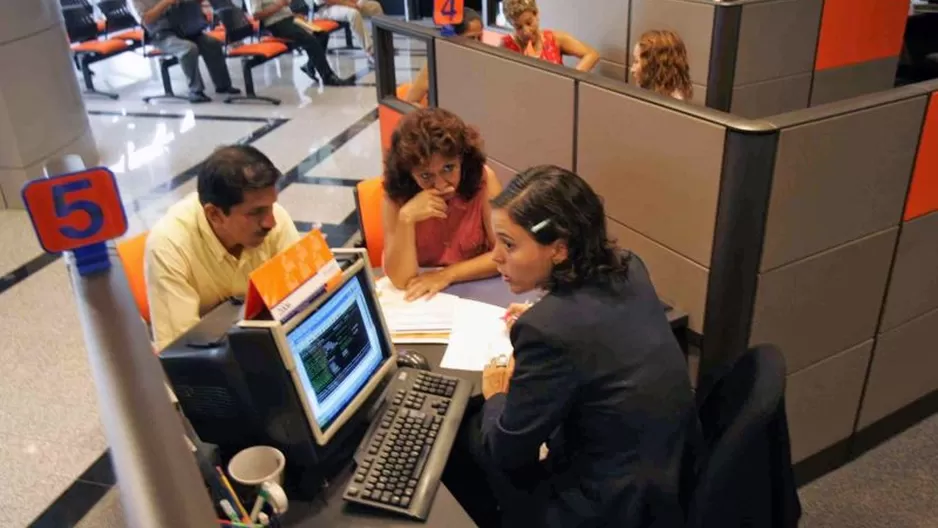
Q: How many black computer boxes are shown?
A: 1